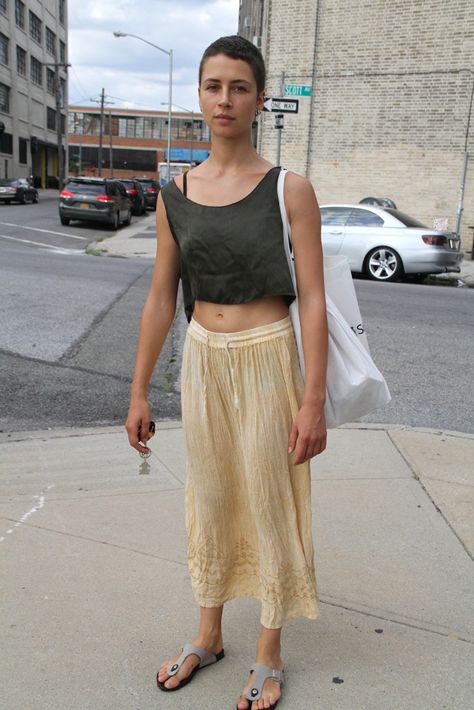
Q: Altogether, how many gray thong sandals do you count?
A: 2